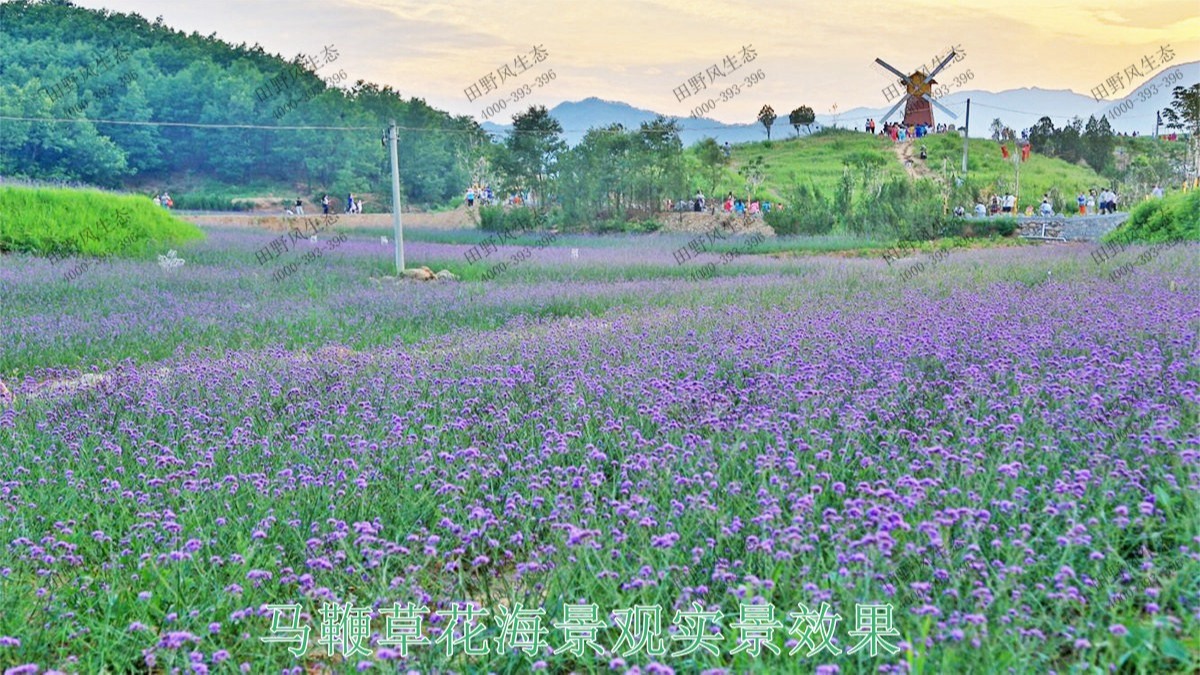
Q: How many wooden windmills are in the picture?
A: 1